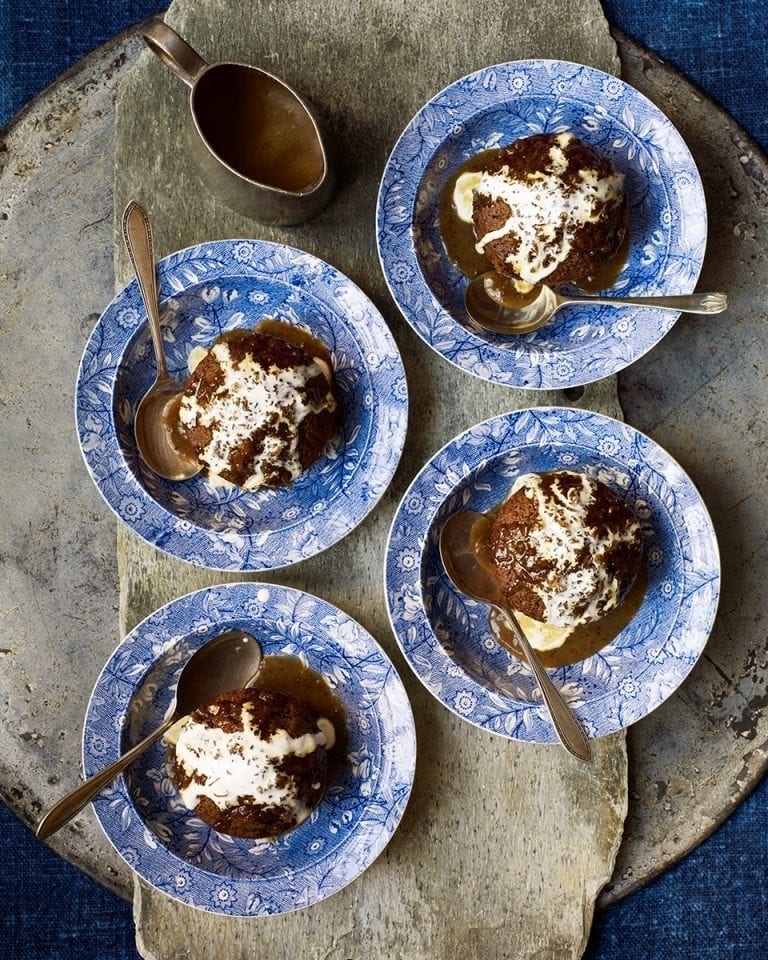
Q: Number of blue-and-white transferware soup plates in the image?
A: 4